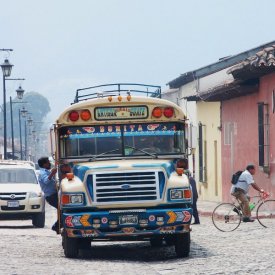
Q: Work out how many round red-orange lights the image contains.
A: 4